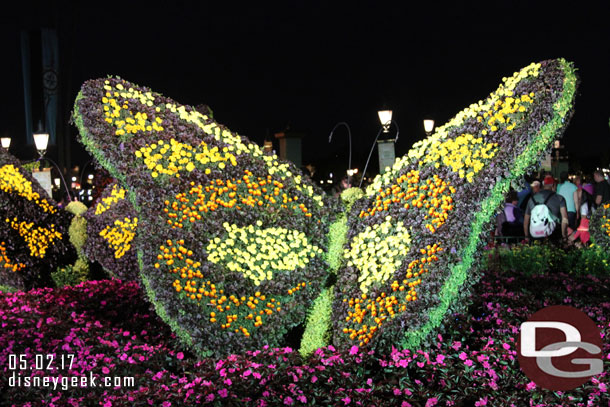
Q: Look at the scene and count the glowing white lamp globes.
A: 4